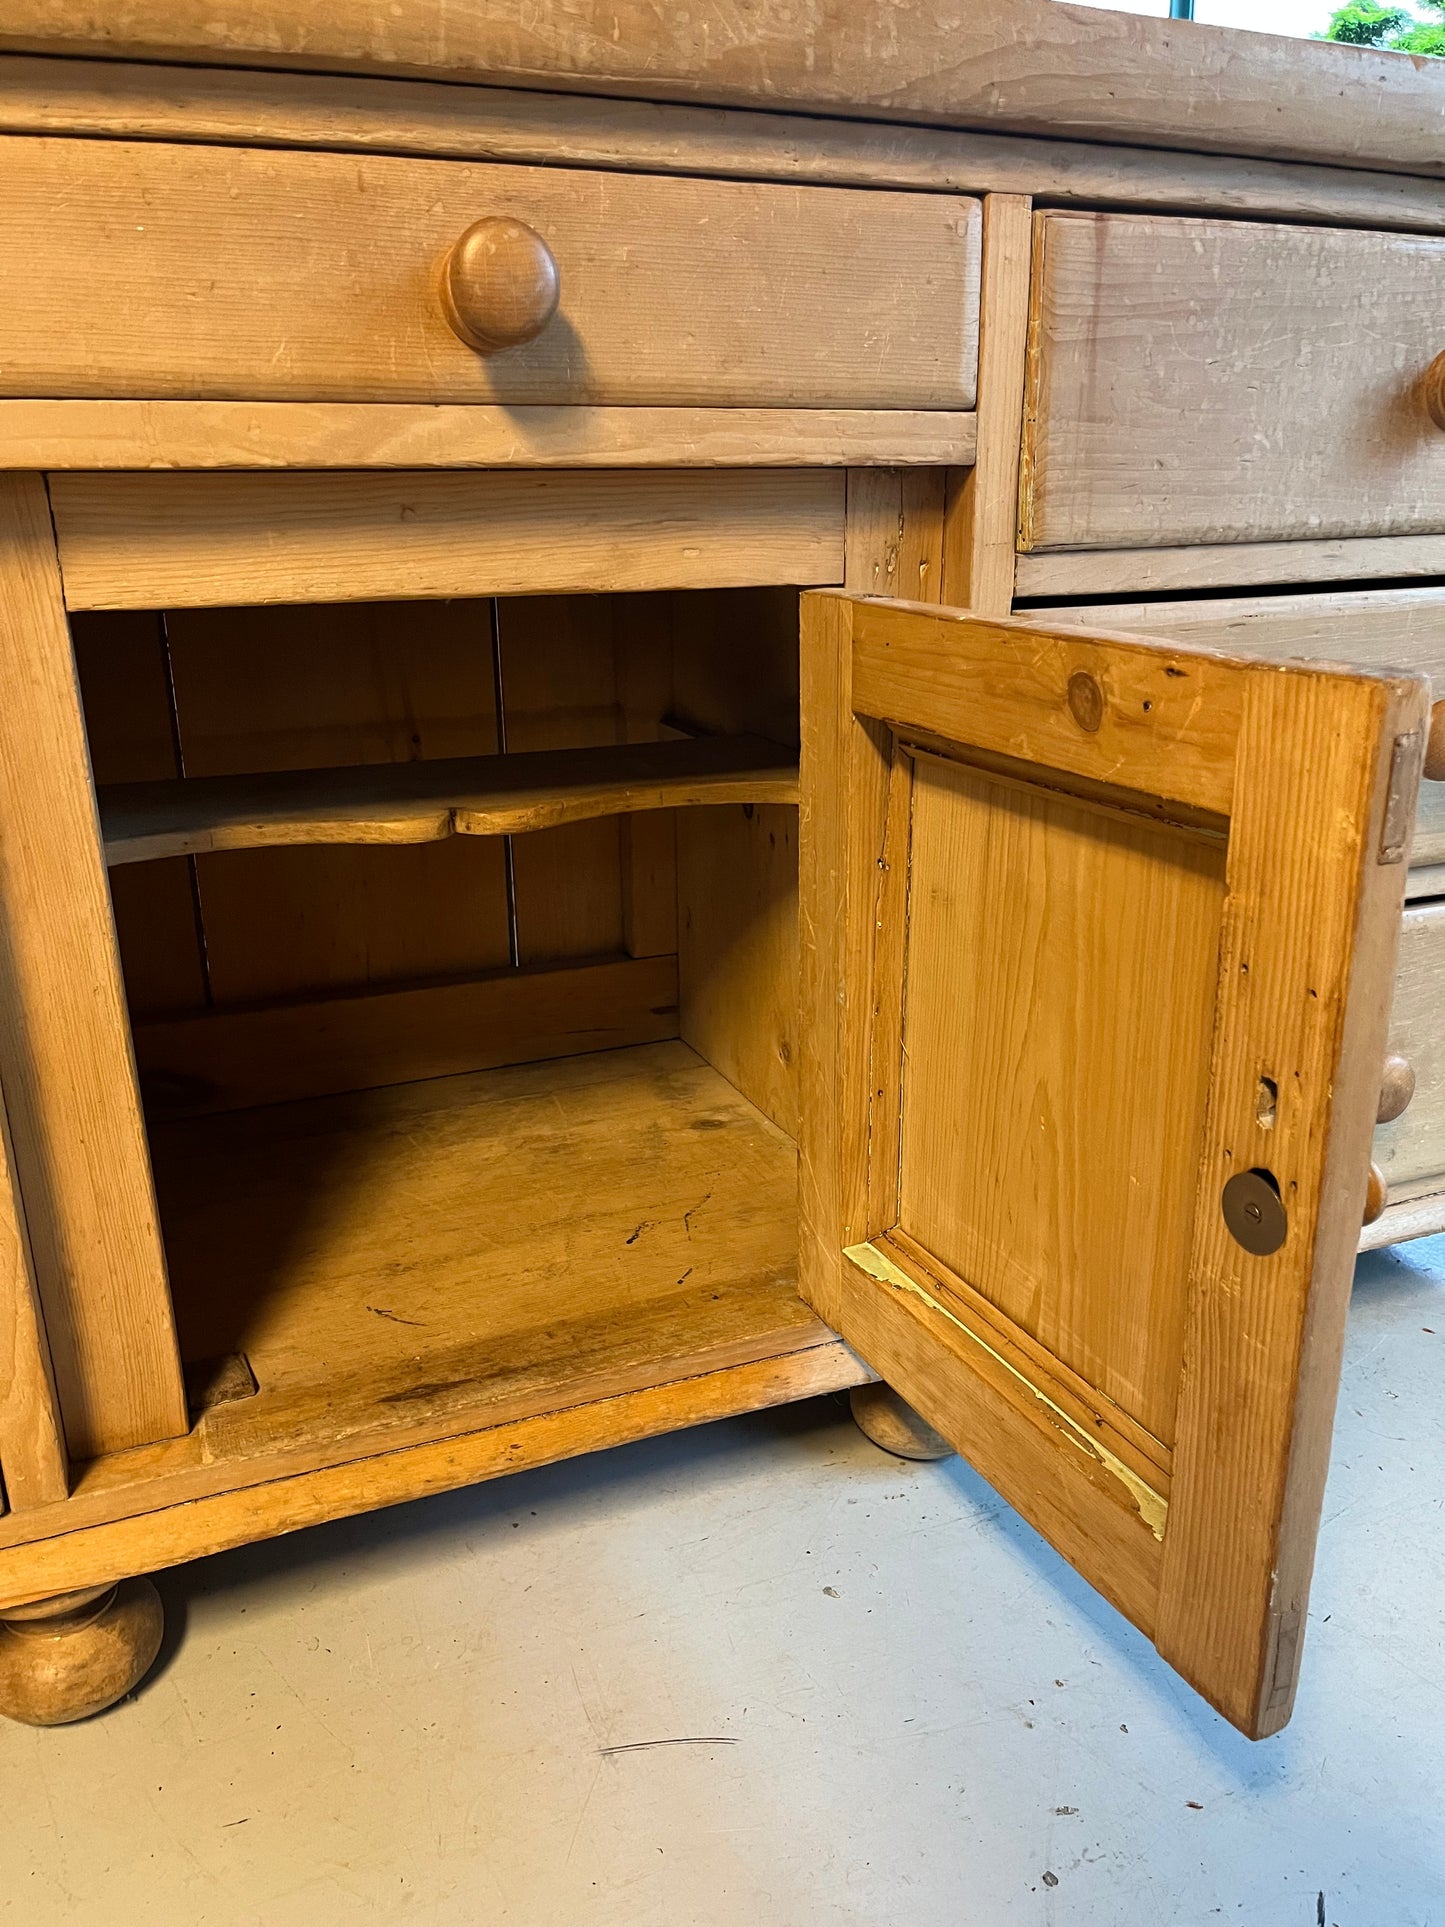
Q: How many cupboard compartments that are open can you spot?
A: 1